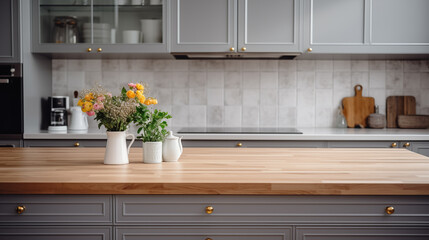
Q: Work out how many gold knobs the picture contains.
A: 12